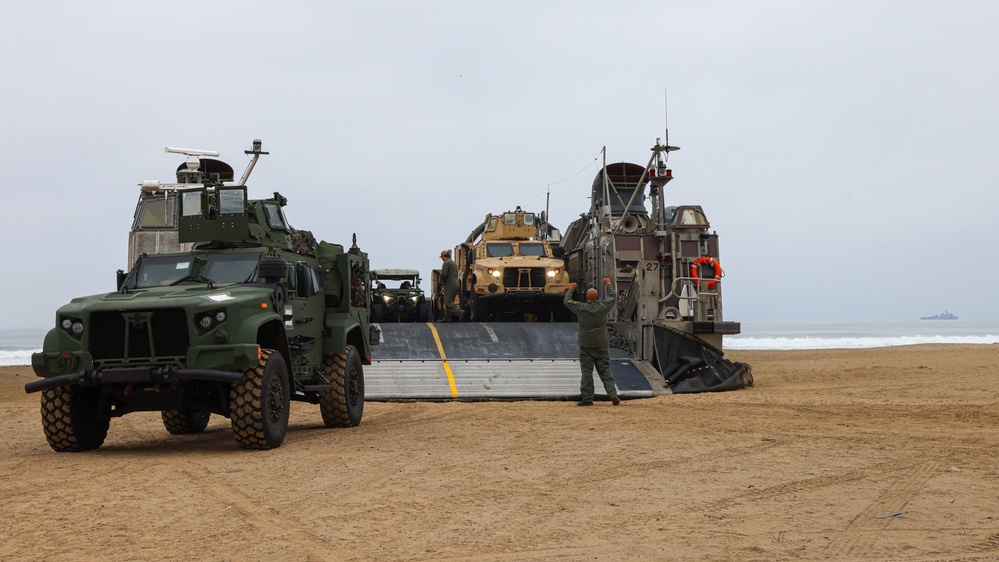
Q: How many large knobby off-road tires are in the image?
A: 4